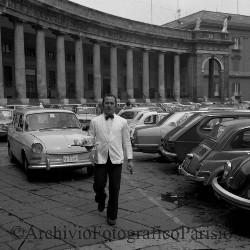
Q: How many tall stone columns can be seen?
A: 11